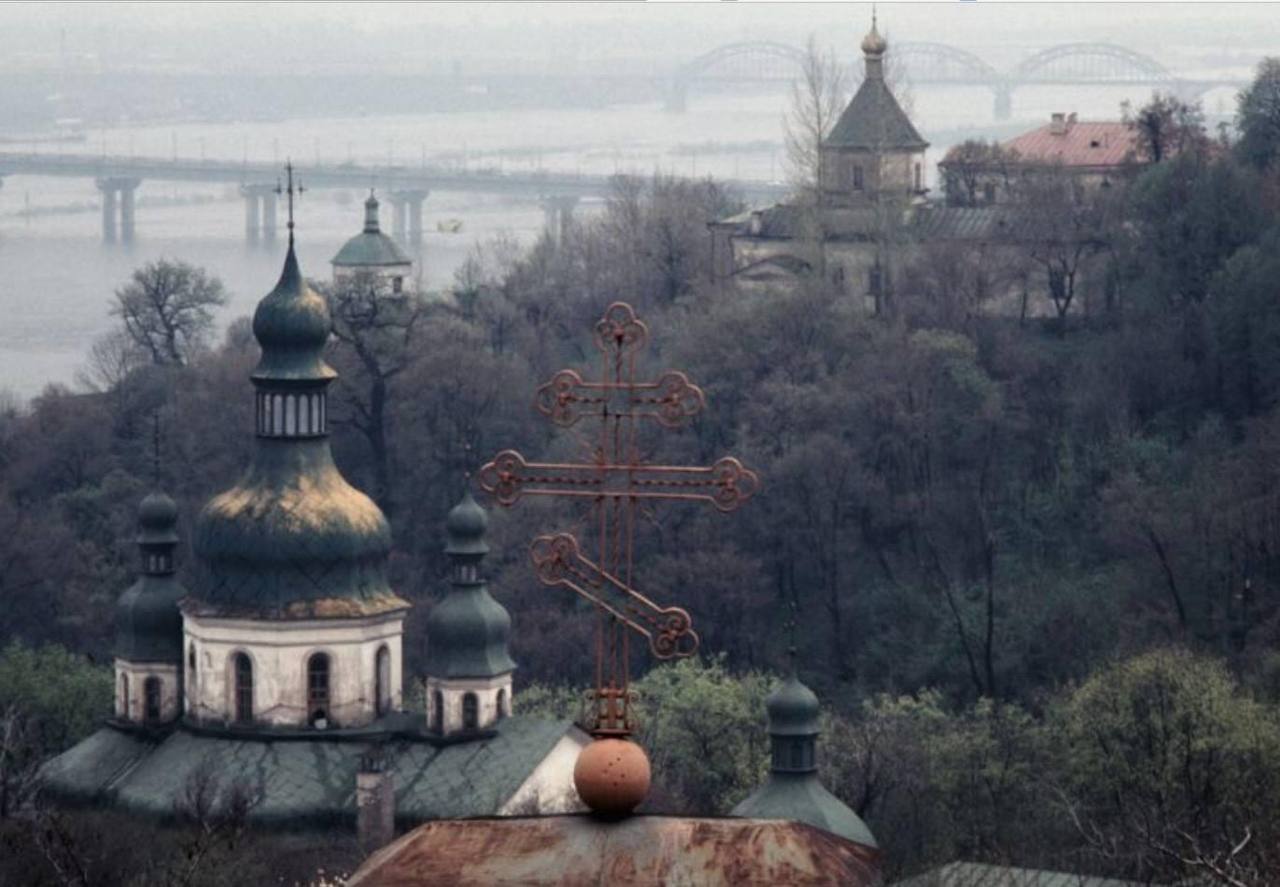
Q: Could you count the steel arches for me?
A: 3